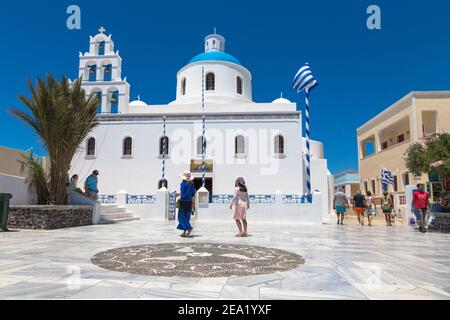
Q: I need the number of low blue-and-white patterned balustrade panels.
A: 5